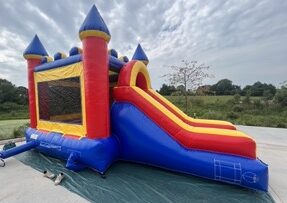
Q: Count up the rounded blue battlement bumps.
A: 5